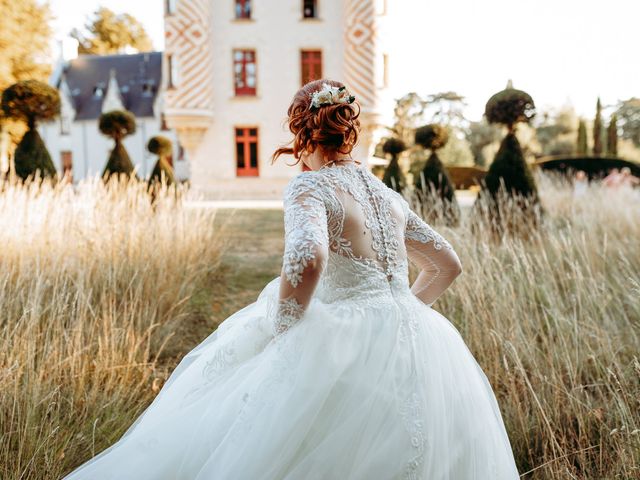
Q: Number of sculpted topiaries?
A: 6